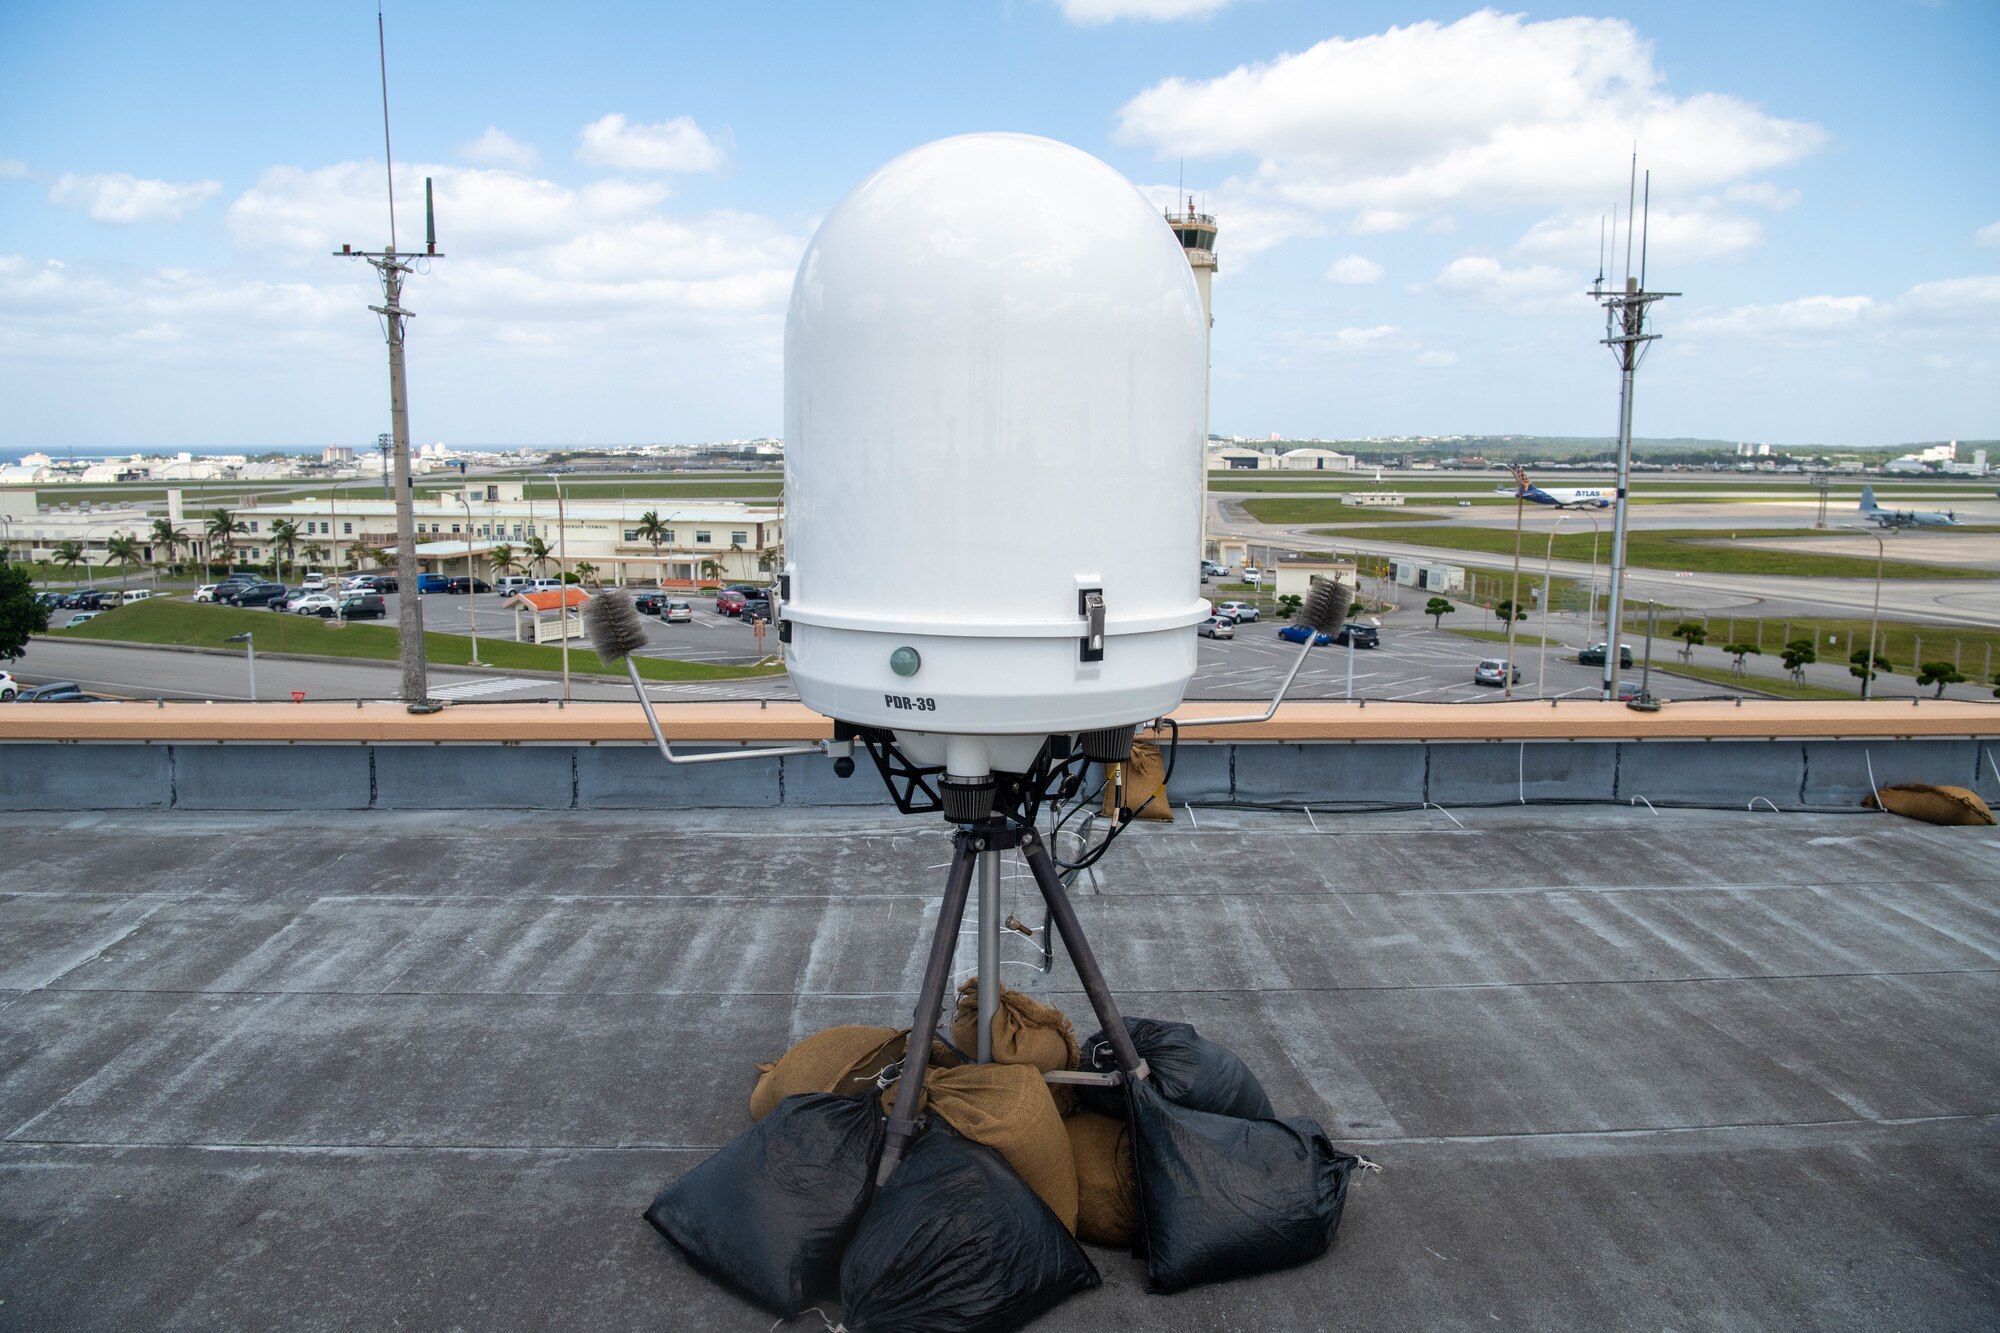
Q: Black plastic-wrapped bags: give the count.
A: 4